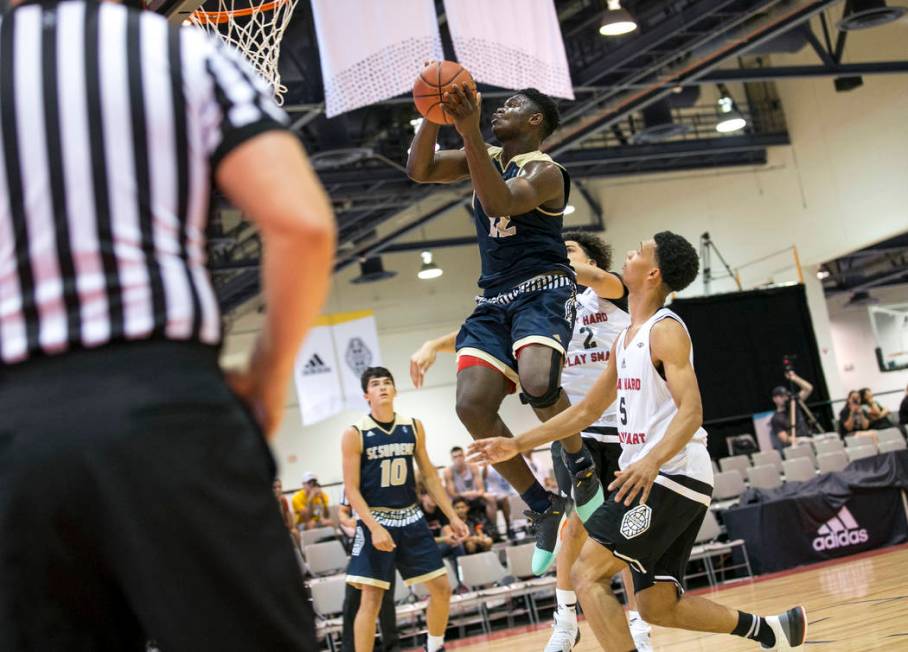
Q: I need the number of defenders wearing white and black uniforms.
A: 2